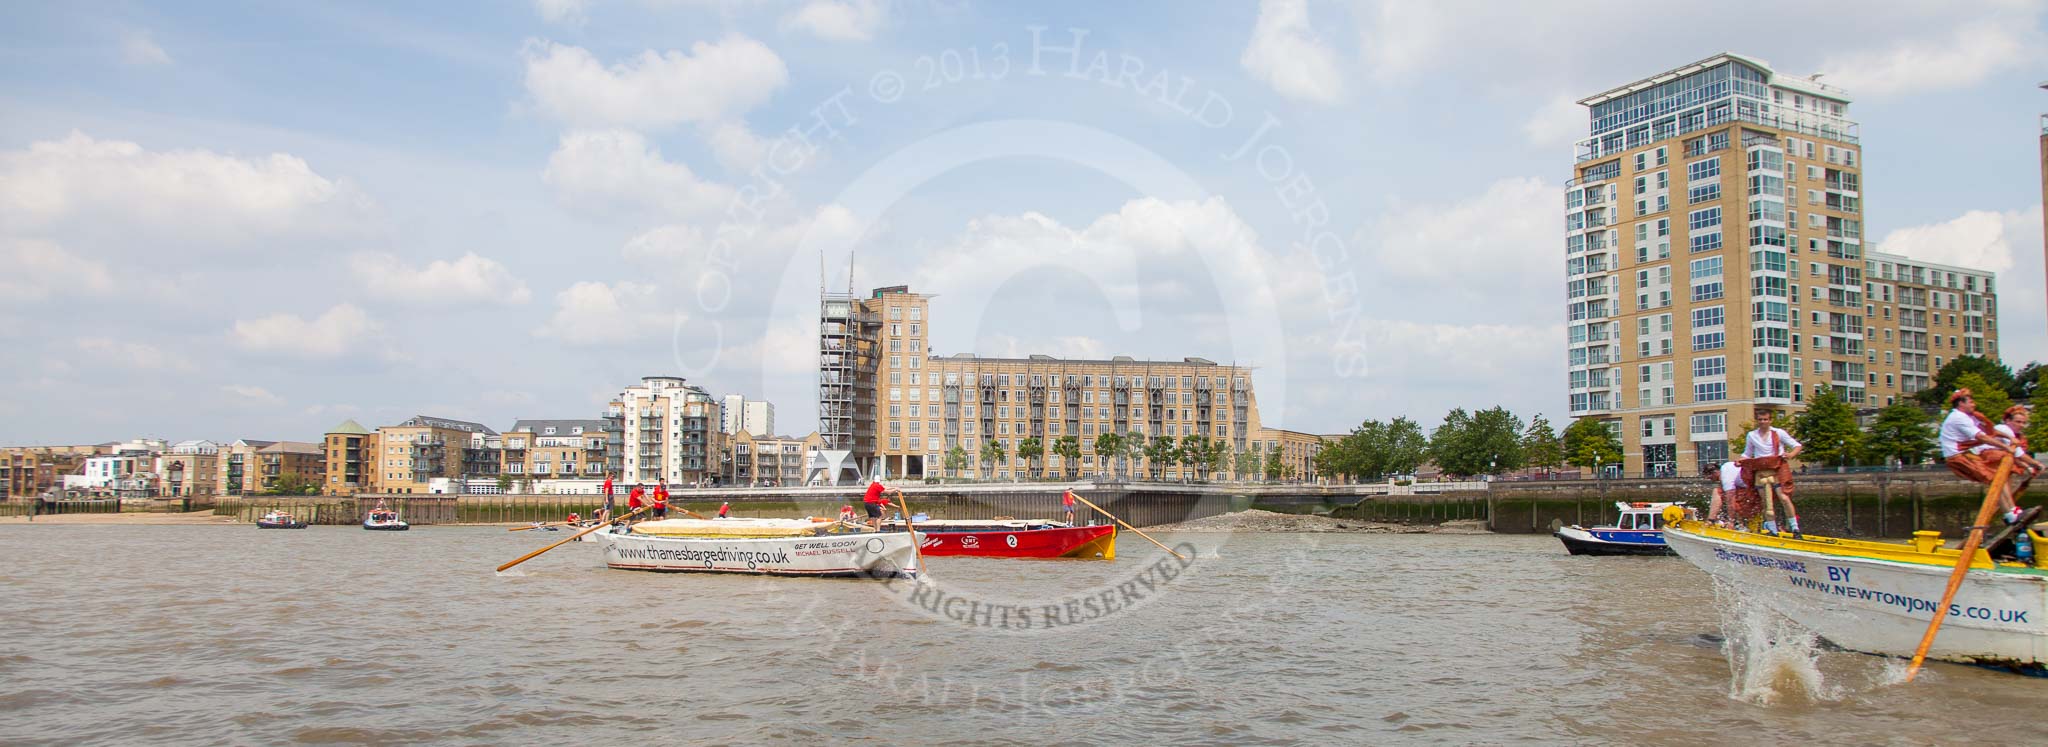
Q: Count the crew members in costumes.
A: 4